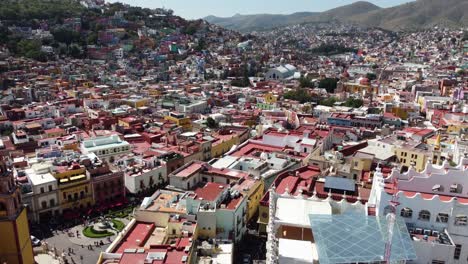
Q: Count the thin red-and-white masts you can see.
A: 1